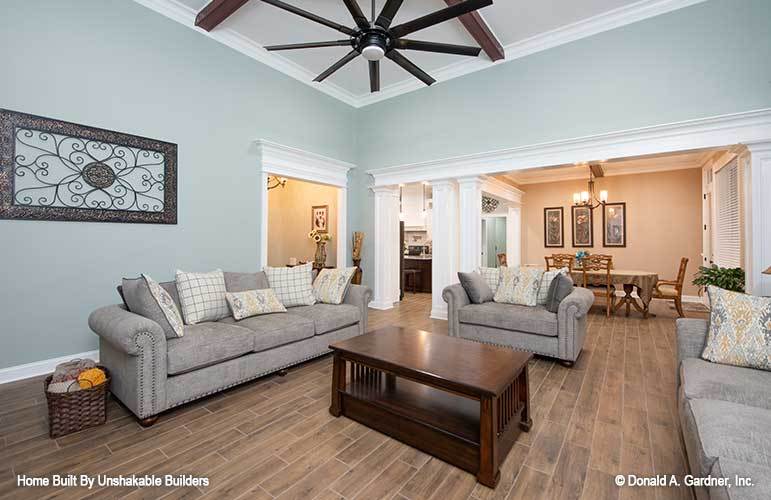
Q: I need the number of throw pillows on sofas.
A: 11